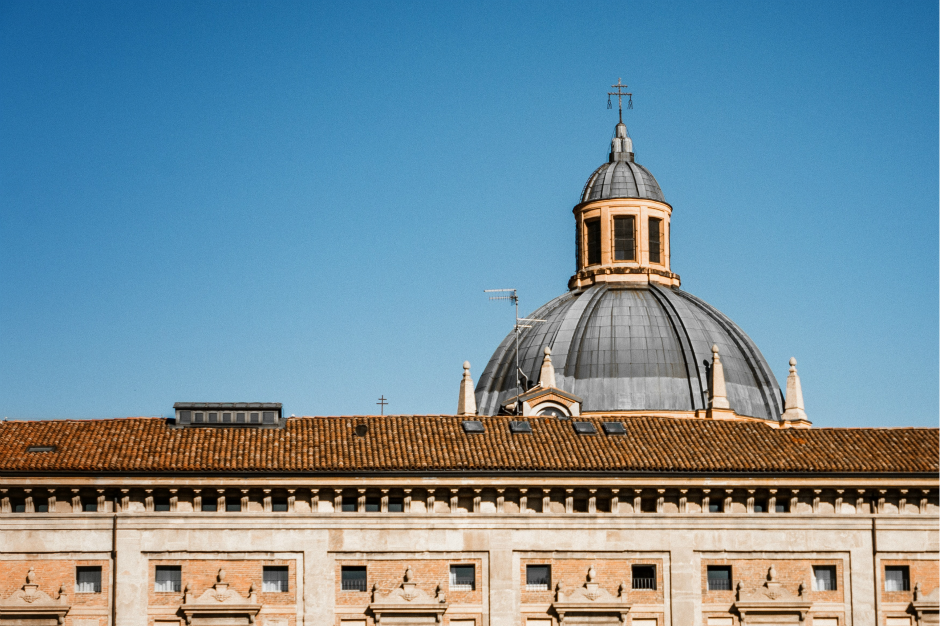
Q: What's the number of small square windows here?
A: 10